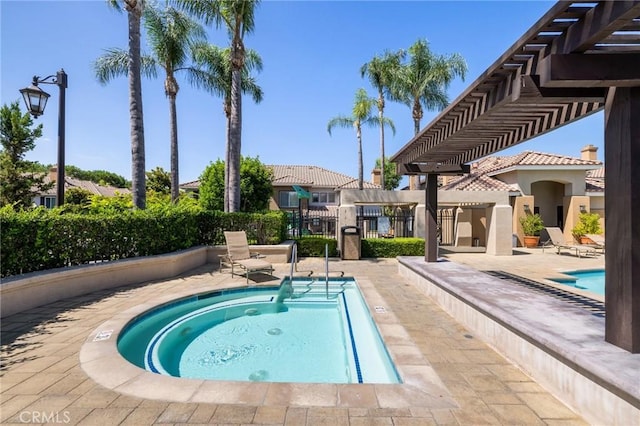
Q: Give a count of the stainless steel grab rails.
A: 2